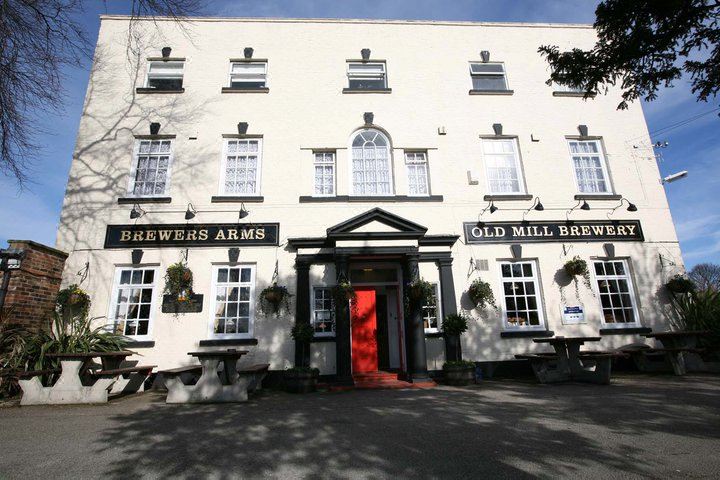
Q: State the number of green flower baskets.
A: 8